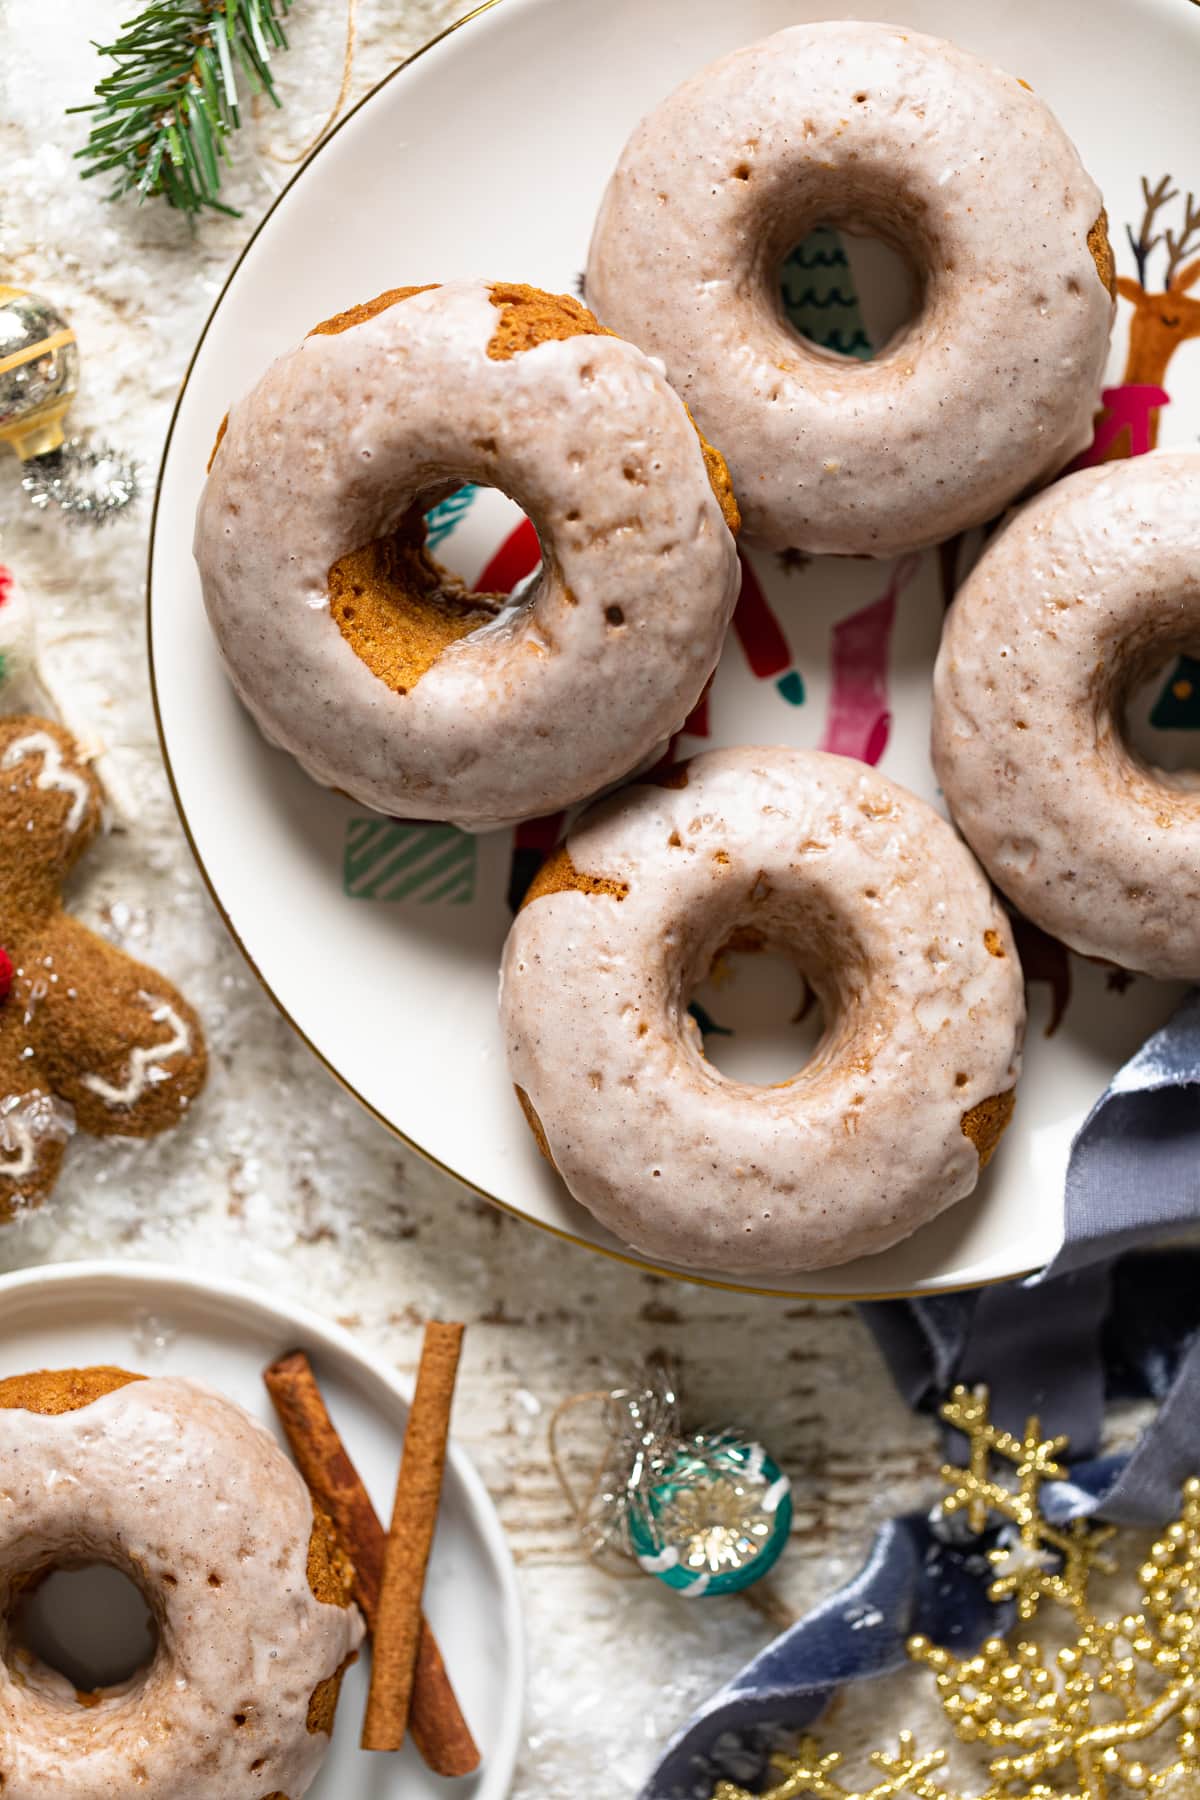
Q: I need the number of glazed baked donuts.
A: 5